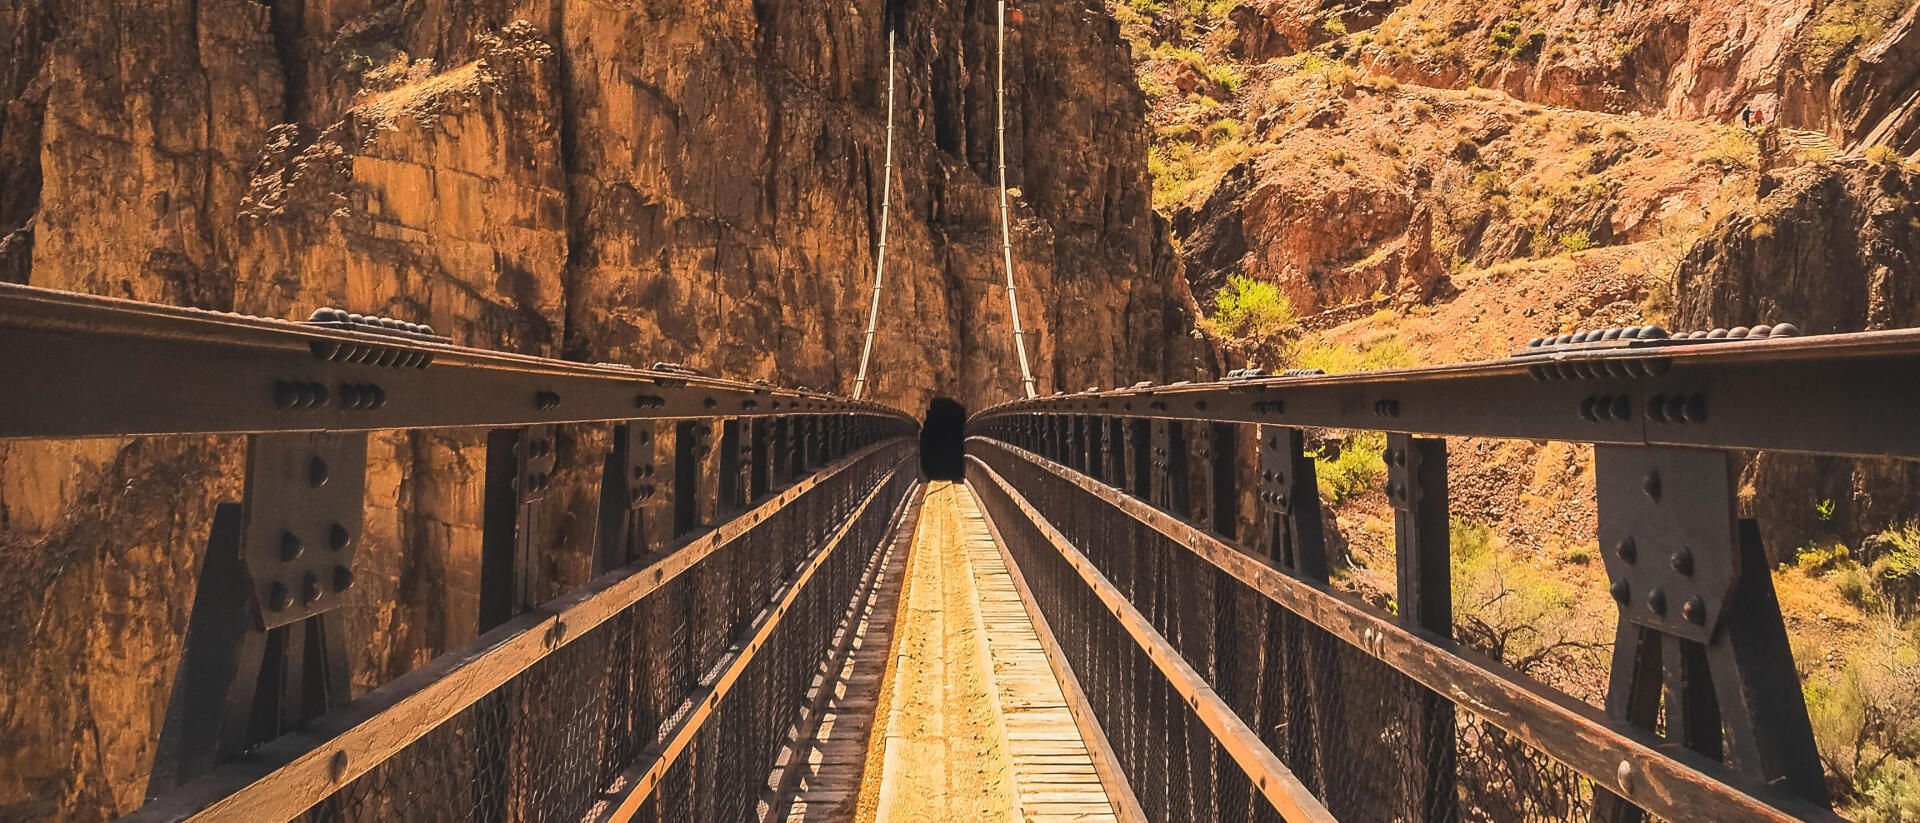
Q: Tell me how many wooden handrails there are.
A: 4